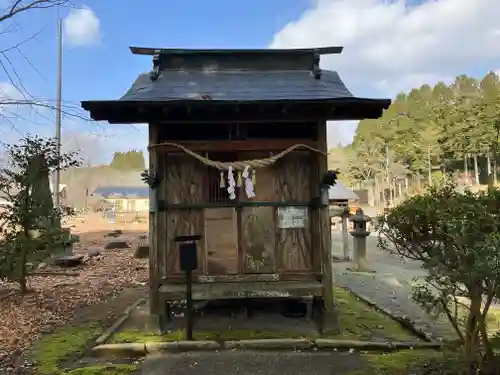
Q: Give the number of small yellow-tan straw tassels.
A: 3